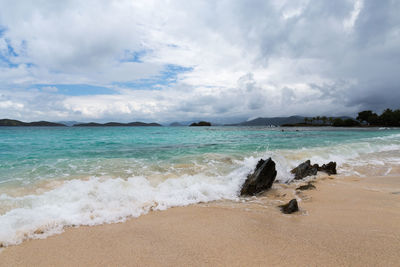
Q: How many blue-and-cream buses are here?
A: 0